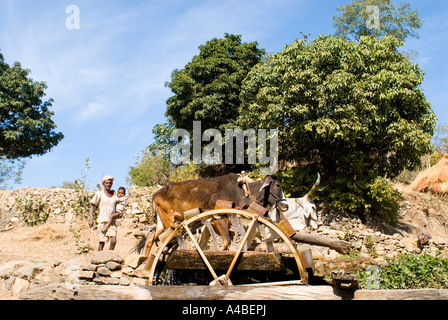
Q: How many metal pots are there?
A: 7